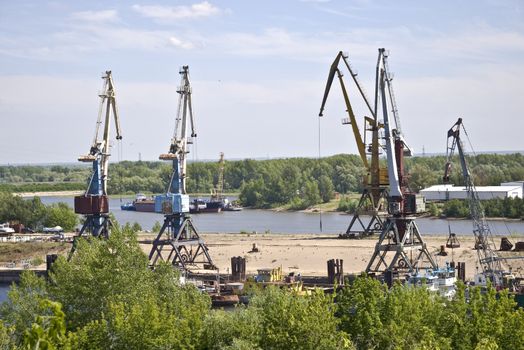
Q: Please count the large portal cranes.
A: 4